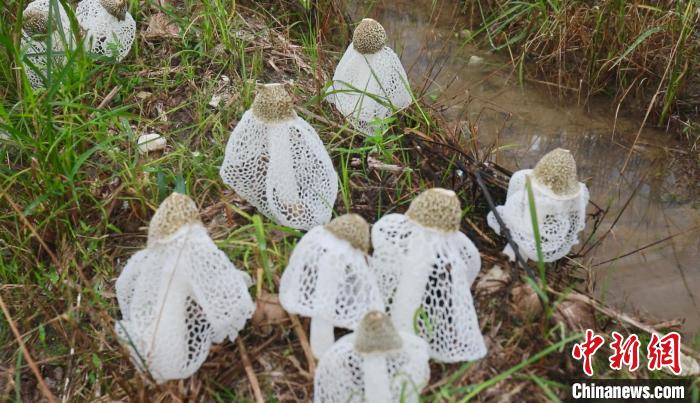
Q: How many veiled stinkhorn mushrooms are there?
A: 9